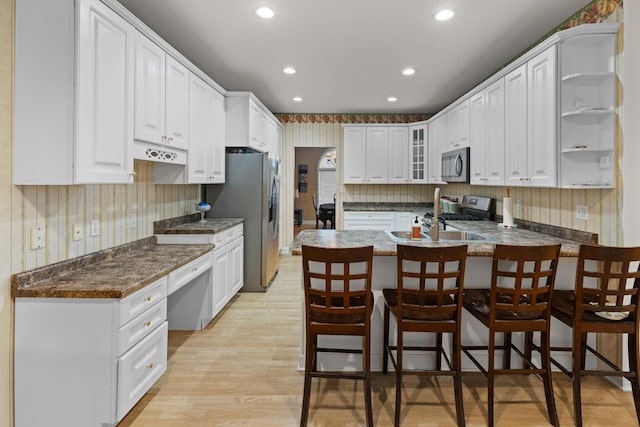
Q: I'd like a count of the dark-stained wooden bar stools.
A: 4